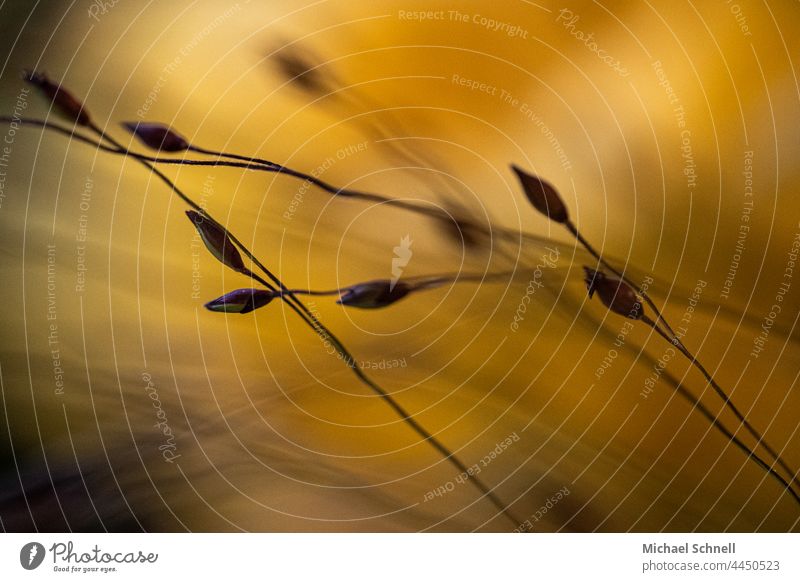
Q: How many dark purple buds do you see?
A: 7